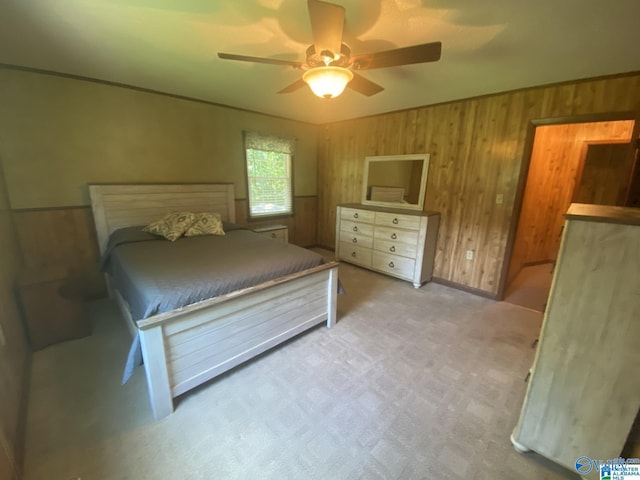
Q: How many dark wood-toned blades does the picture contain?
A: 5